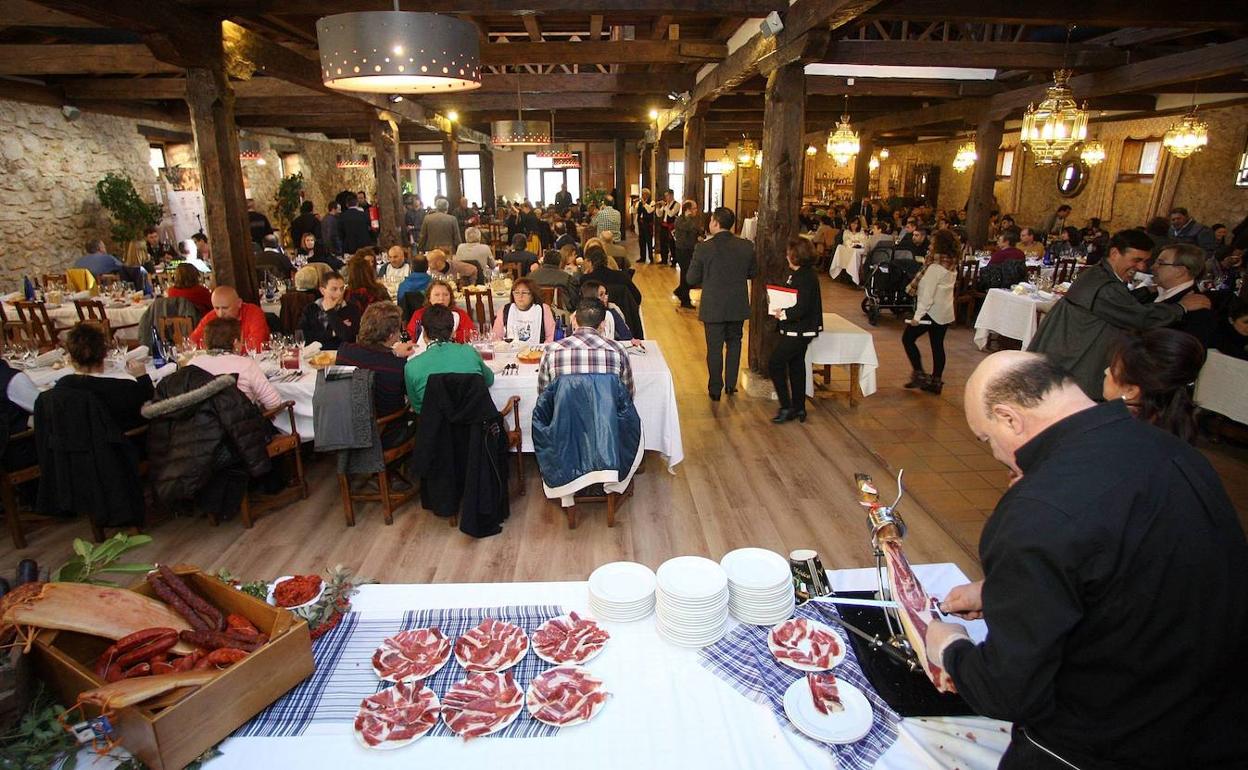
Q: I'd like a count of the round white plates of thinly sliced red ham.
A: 8